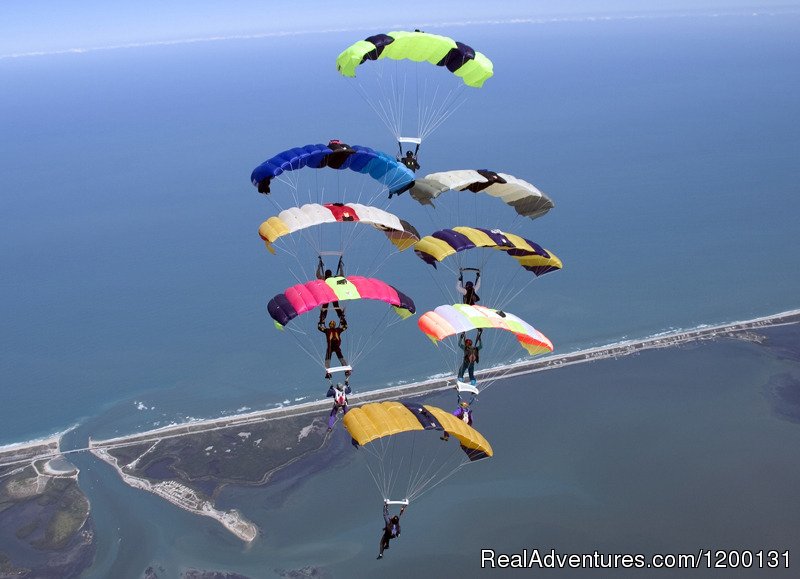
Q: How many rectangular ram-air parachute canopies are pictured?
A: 8